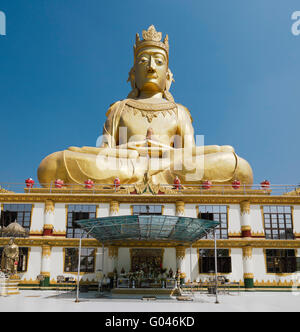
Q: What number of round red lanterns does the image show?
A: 8